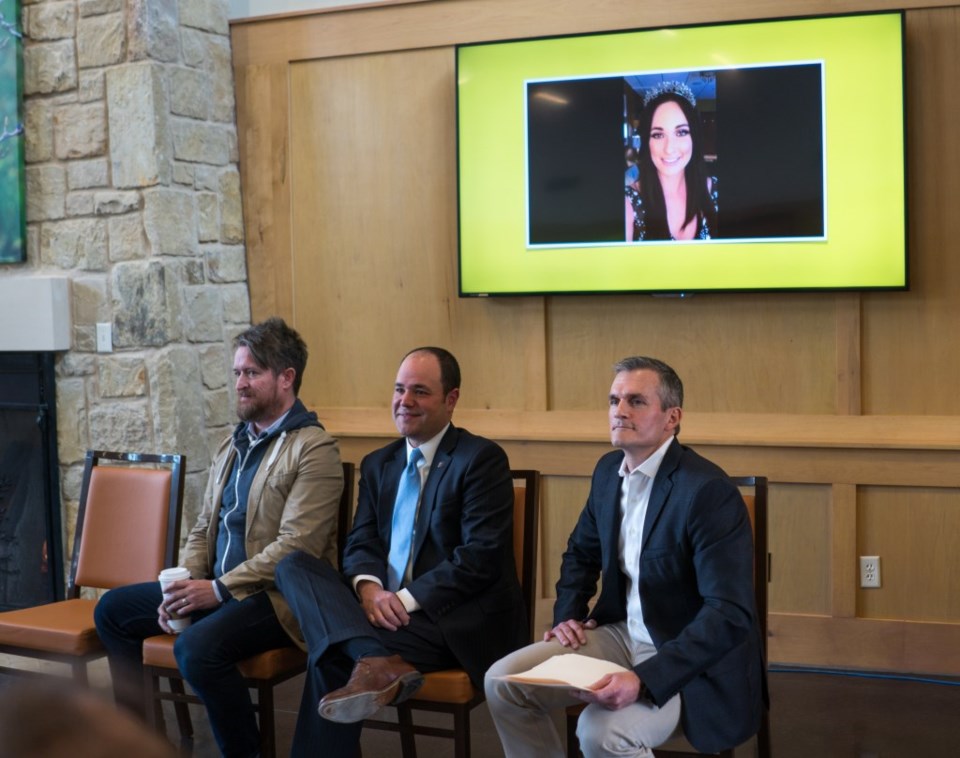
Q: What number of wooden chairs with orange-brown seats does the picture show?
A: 4